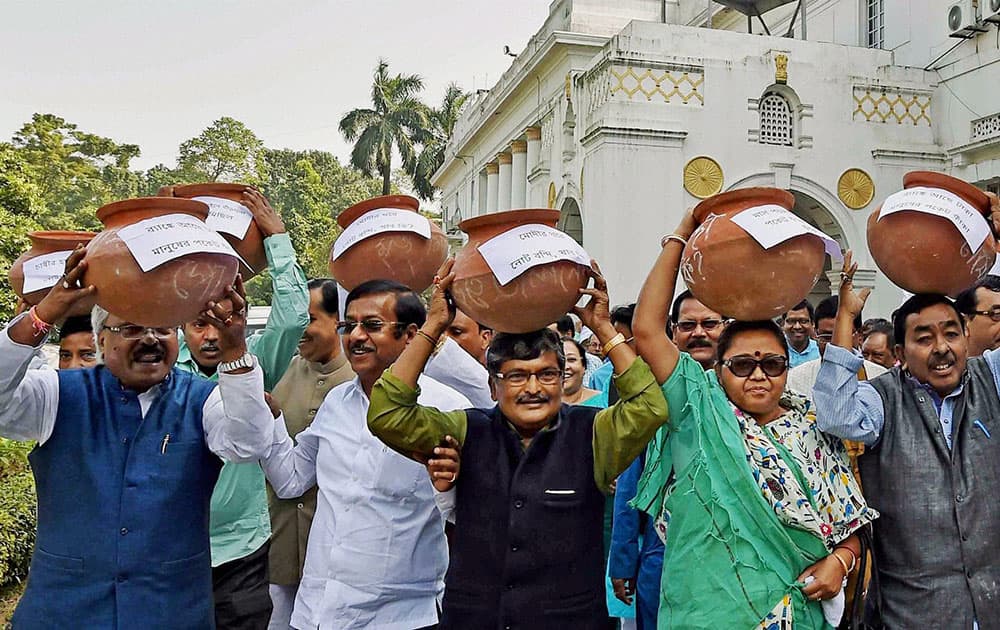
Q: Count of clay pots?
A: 7